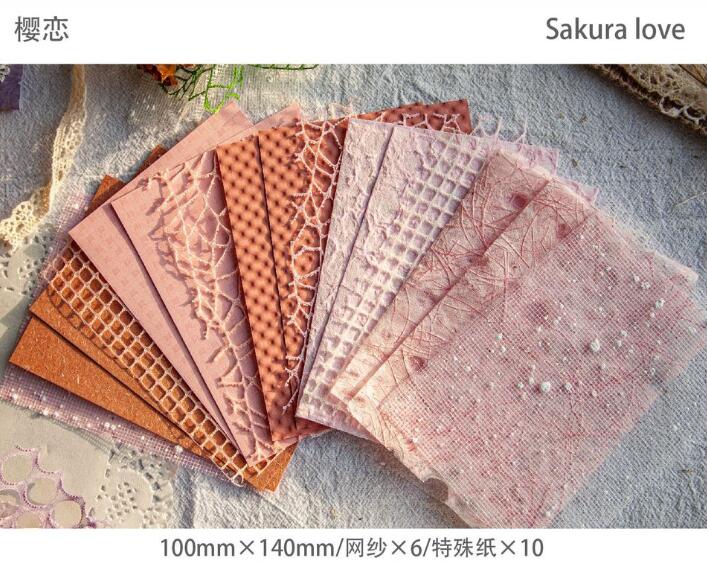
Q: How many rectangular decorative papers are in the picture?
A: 10